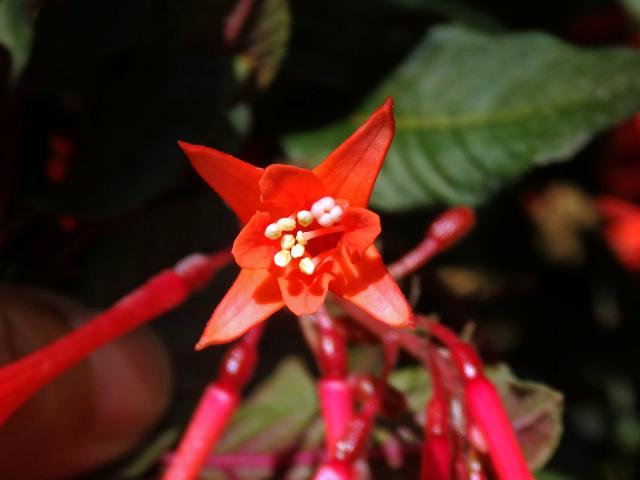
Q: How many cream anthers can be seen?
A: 8